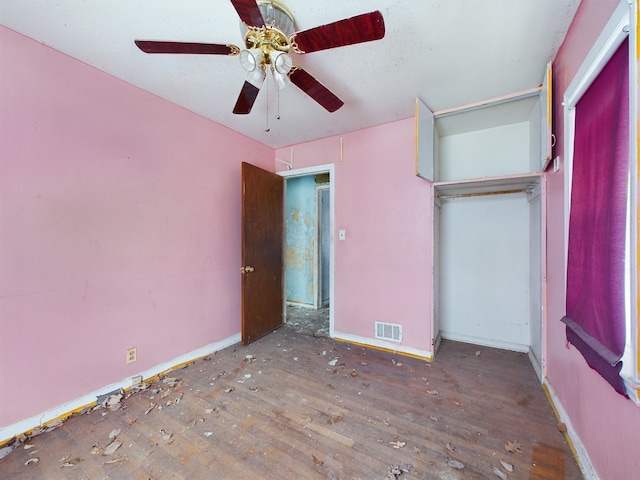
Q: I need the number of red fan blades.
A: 5